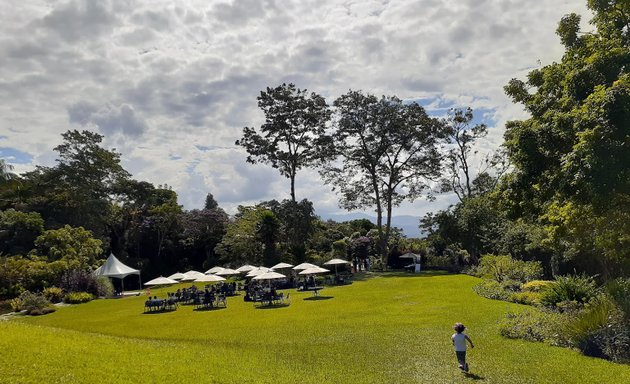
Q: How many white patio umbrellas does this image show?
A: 14